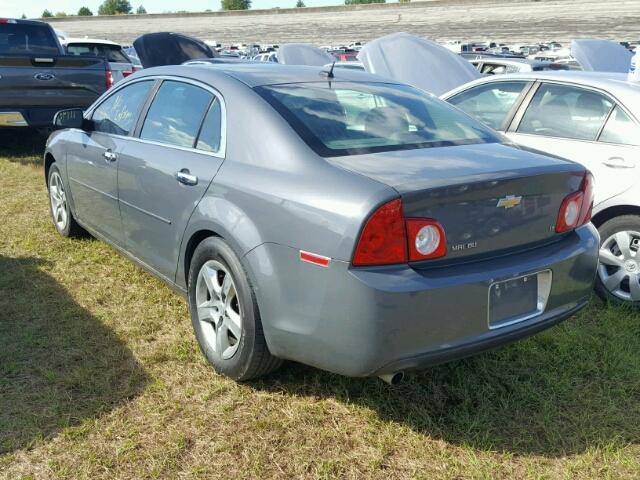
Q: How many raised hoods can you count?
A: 4